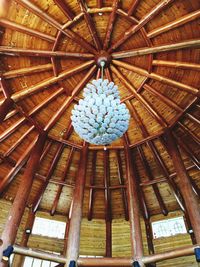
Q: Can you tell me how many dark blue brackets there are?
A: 4